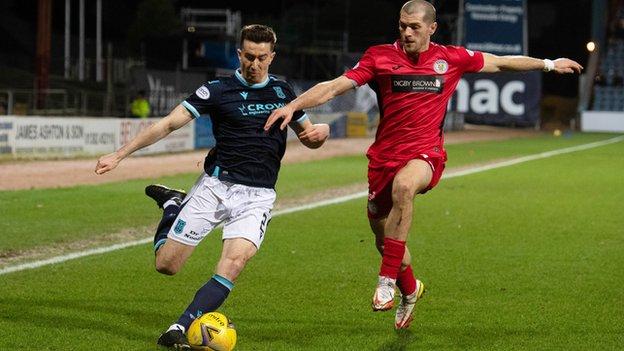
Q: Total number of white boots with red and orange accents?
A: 2